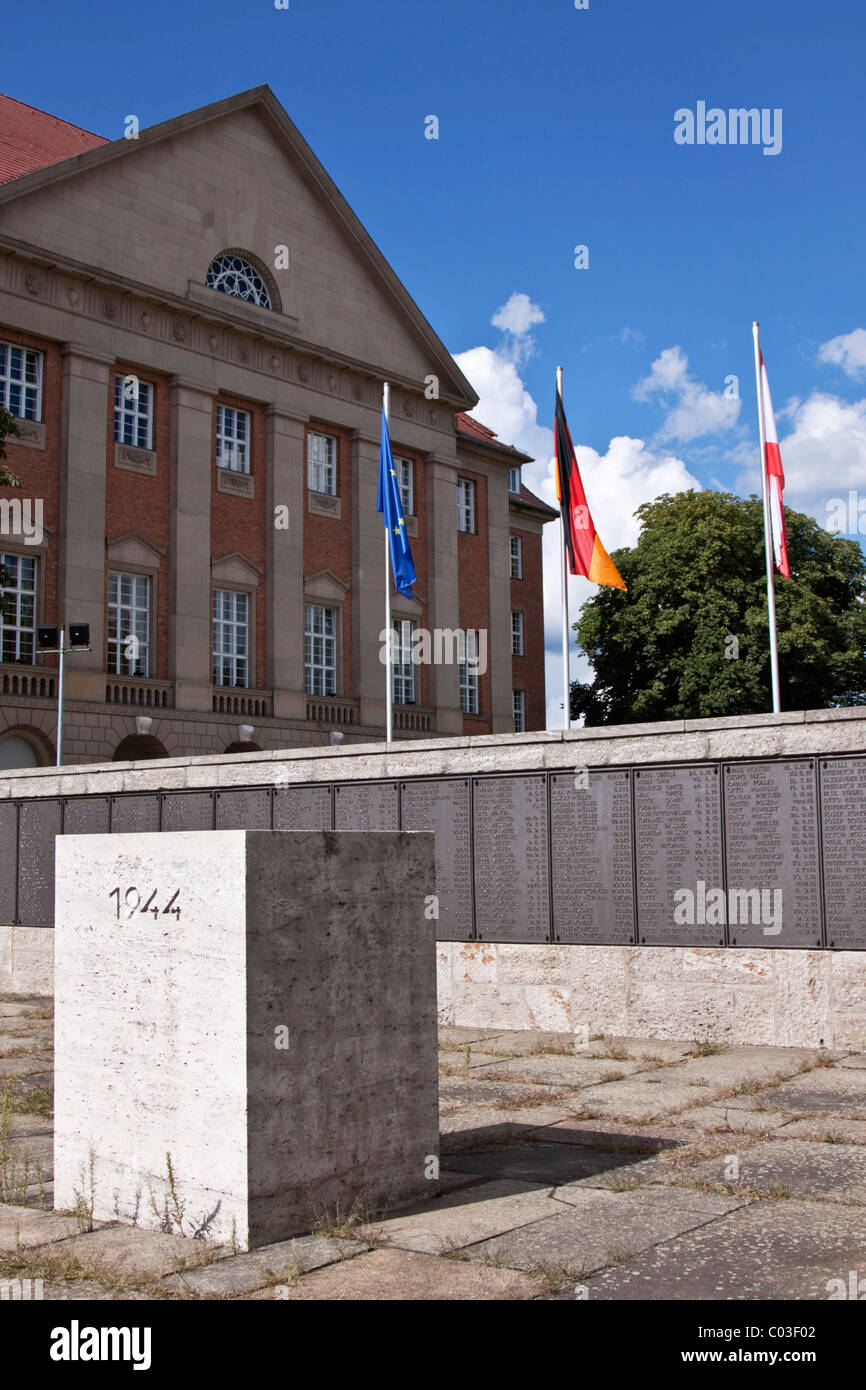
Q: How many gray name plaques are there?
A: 14